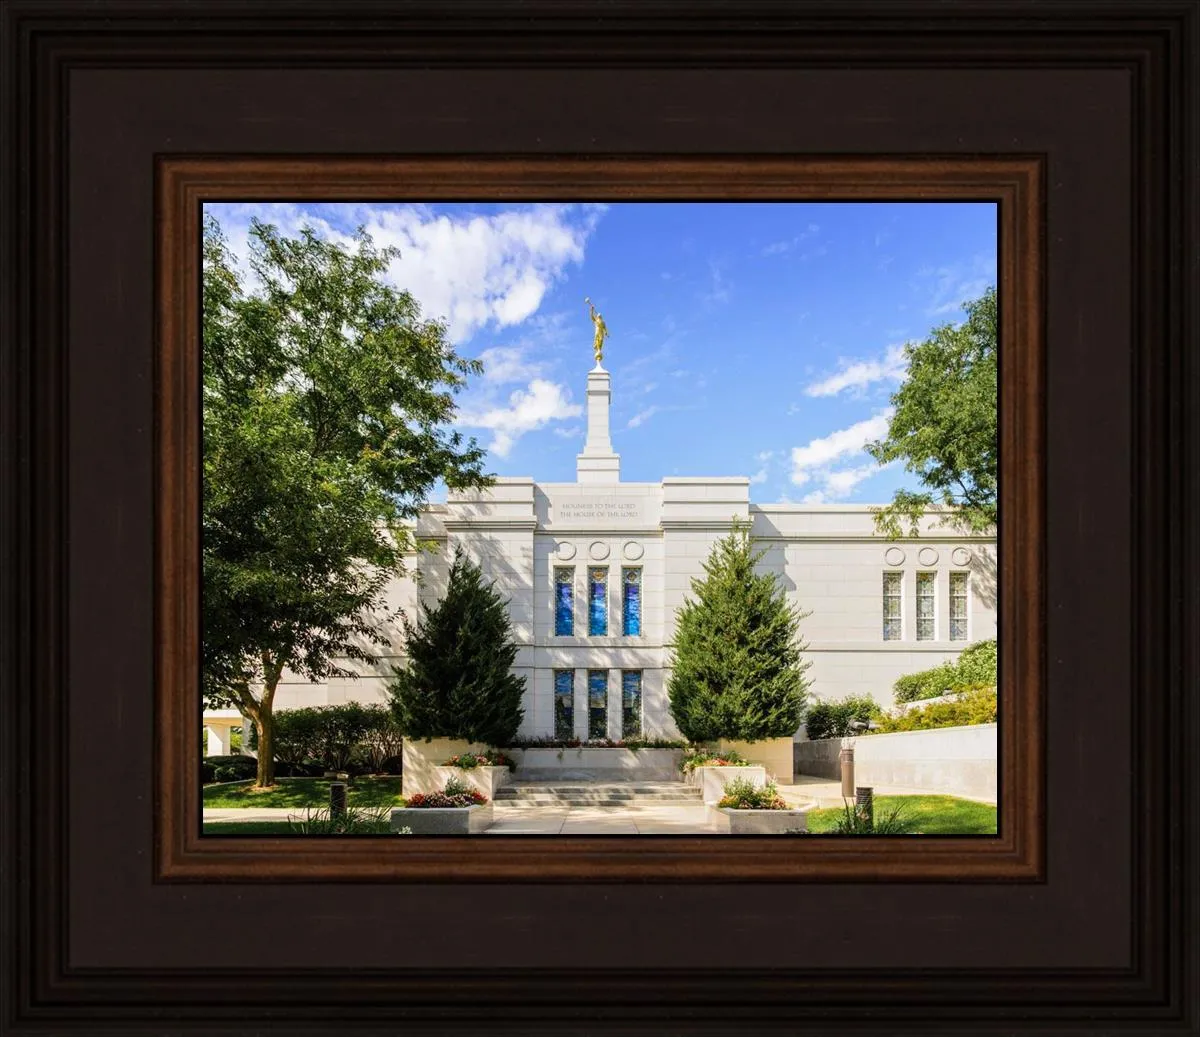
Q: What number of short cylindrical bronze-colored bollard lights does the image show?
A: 3